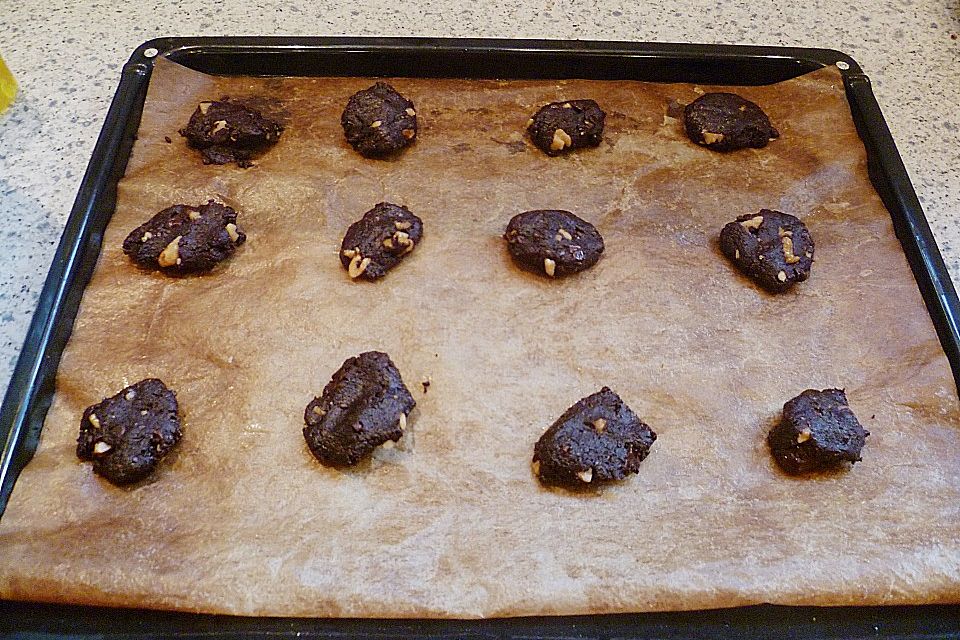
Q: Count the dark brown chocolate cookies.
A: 12